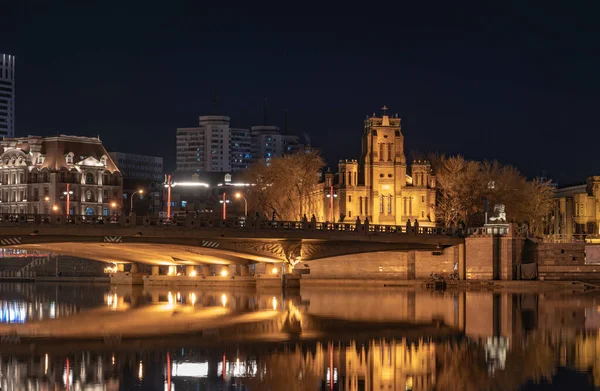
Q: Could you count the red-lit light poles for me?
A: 4